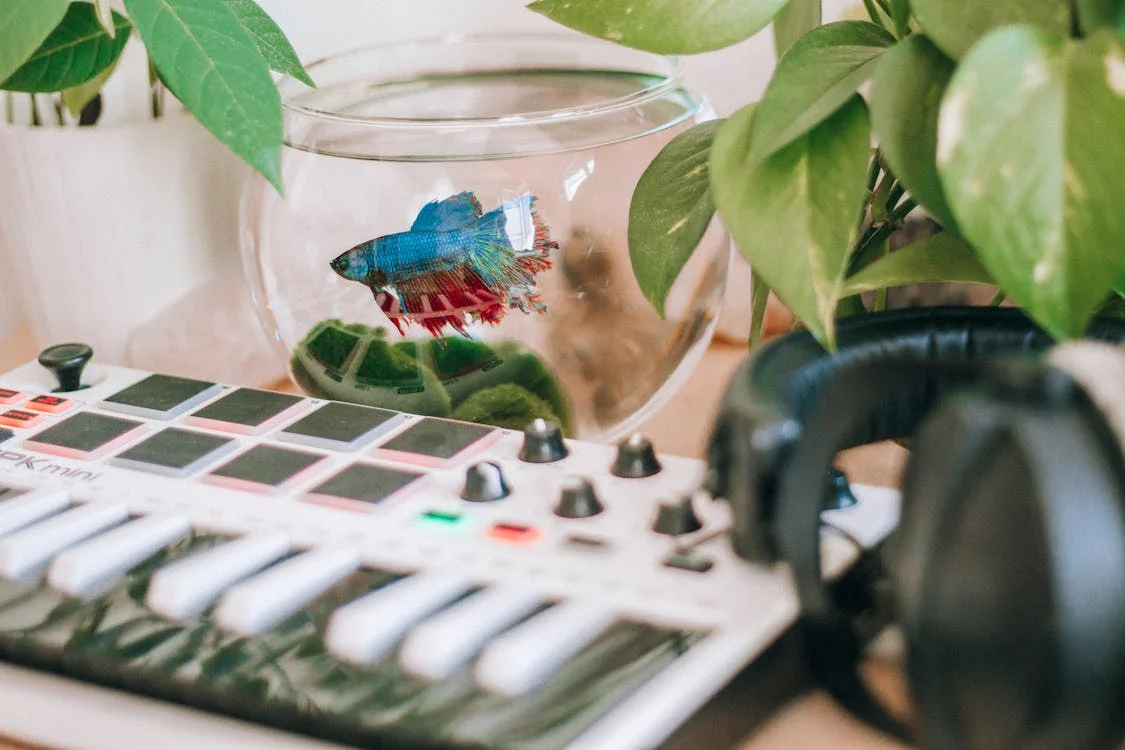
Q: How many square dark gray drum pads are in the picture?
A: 8